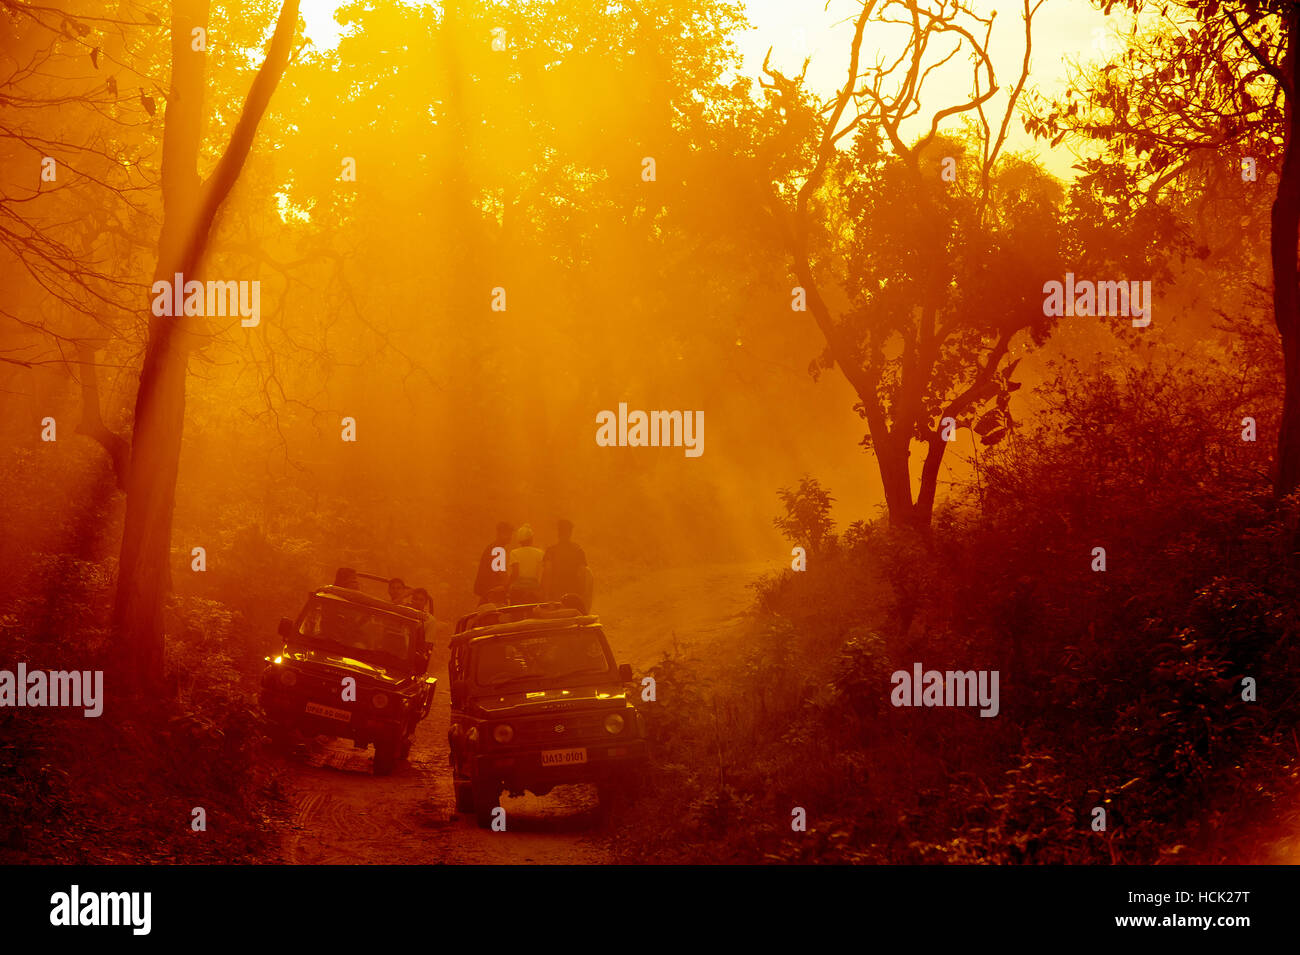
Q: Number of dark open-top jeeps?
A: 2